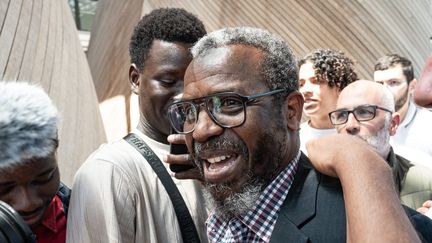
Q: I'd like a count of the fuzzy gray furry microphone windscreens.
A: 1